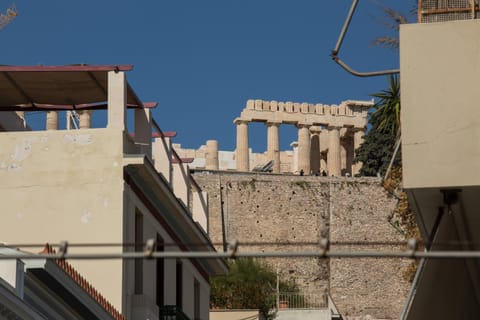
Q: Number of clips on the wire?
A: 5